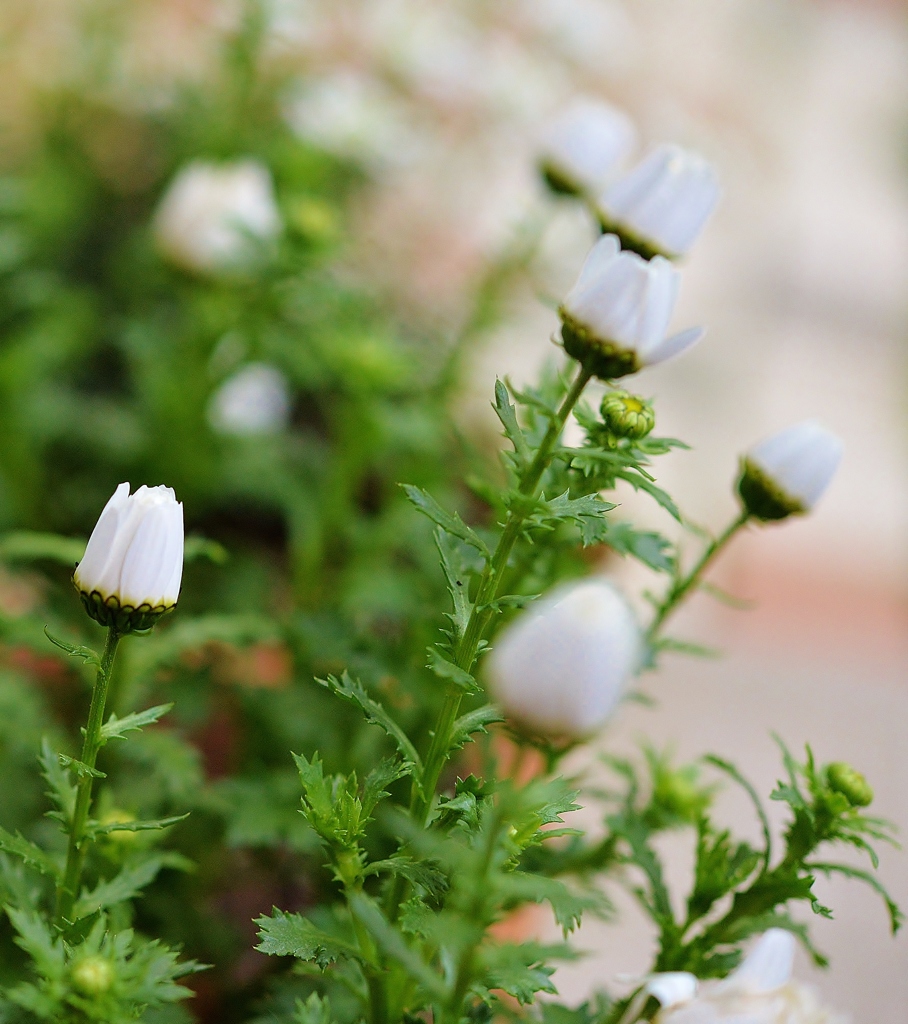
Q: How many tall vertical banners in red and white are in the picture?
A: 0